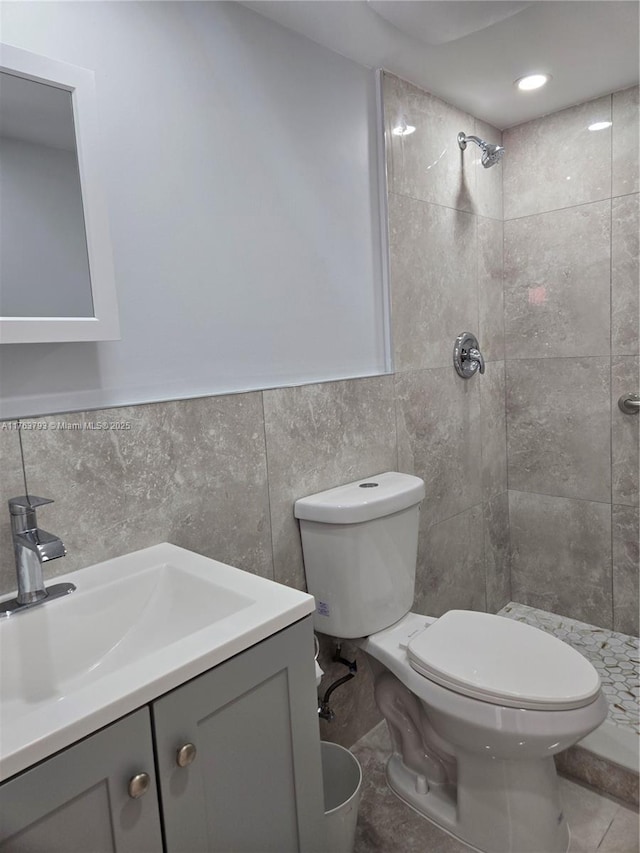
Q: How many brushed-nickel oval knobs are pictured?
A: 2